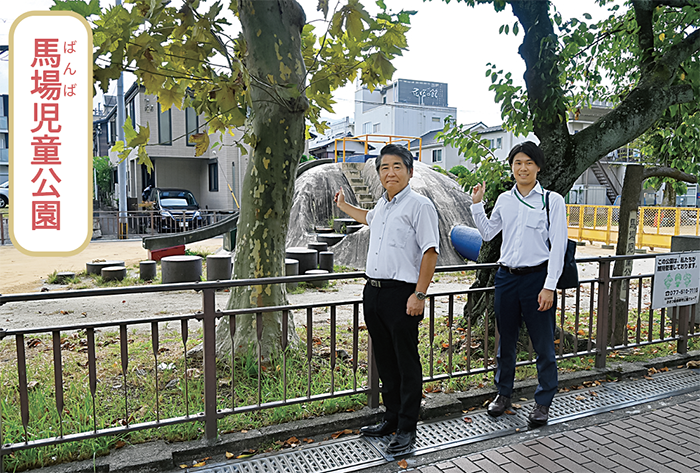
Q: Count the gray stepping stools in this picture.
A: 15